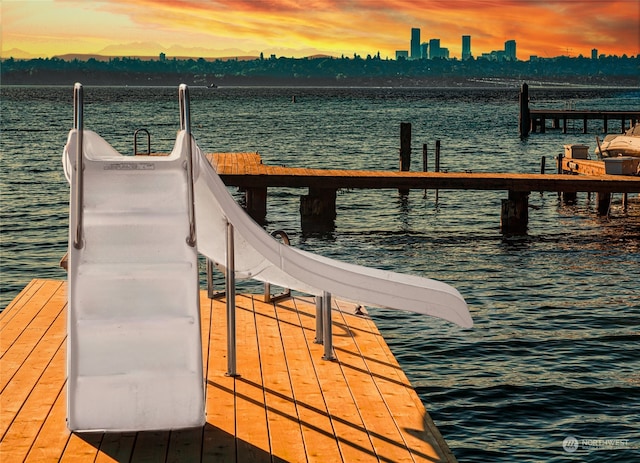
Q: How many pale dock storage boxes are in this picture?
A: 2